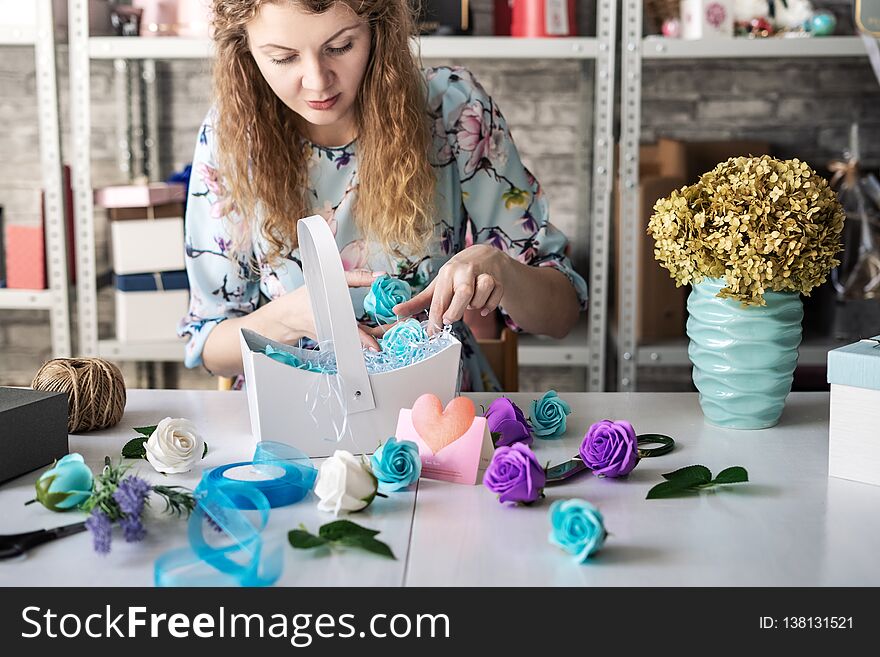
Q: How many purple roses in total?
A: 3